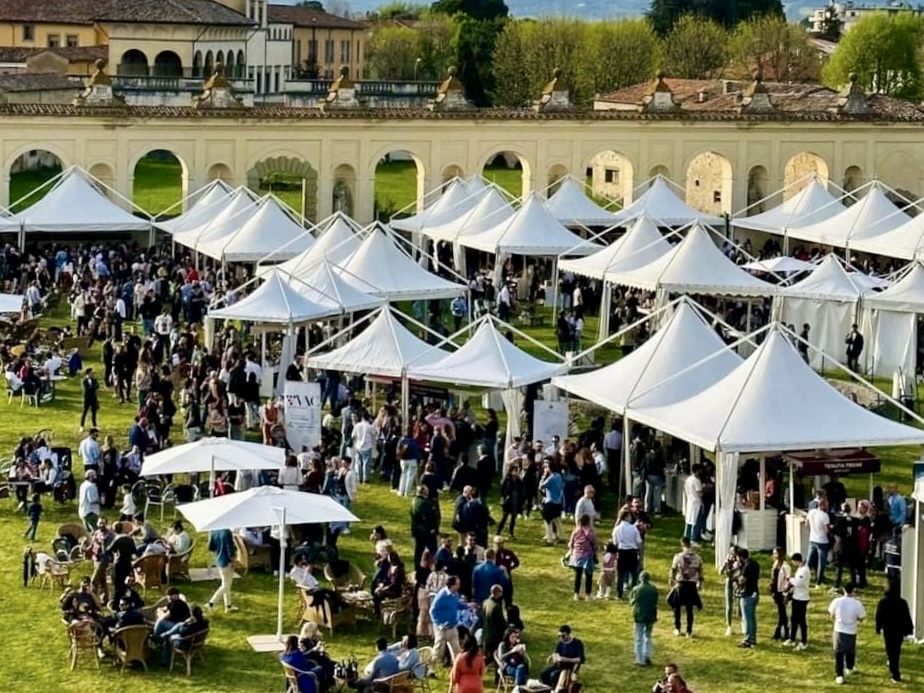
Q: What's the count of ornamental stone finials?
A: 8